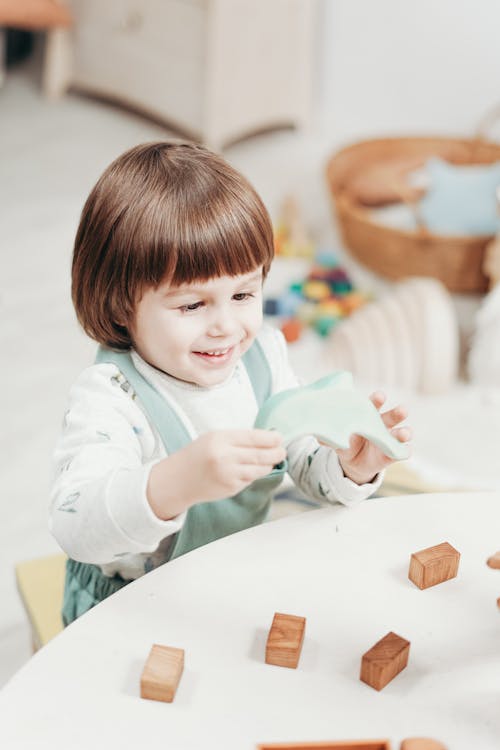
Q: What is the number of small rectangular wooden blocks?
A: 4